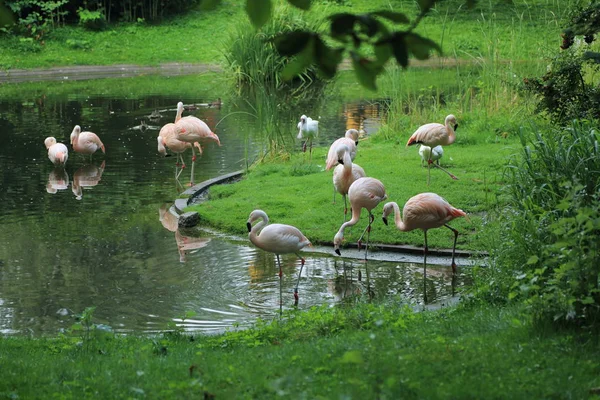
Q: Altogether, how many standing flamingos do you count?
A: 10